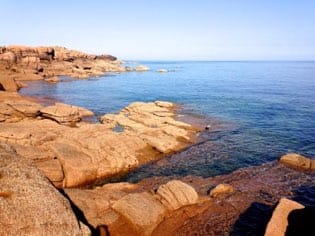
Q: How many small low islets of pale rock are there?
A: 2